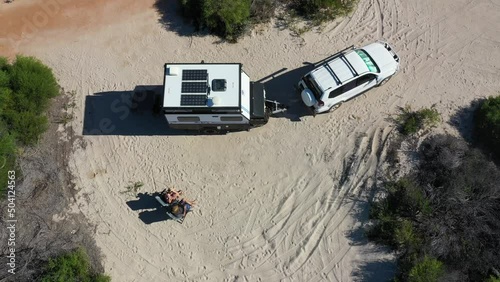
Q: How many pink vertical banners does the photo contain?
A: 0